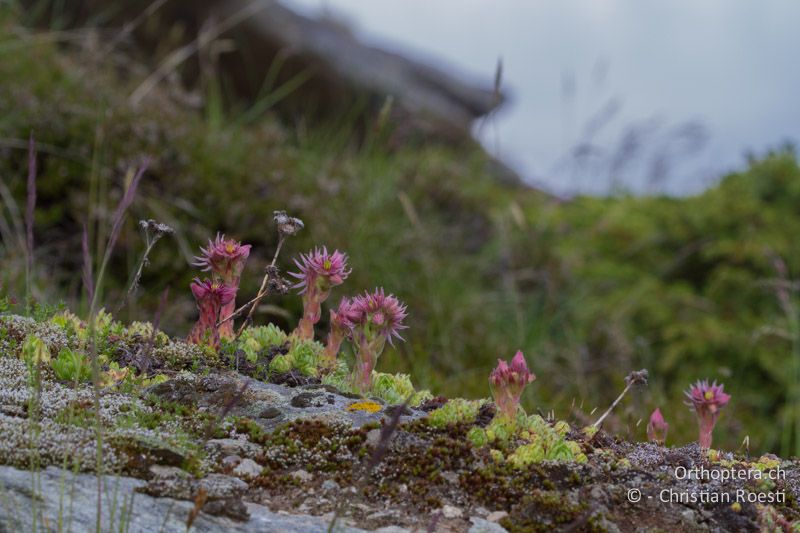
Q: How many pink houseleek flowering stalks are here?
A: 8